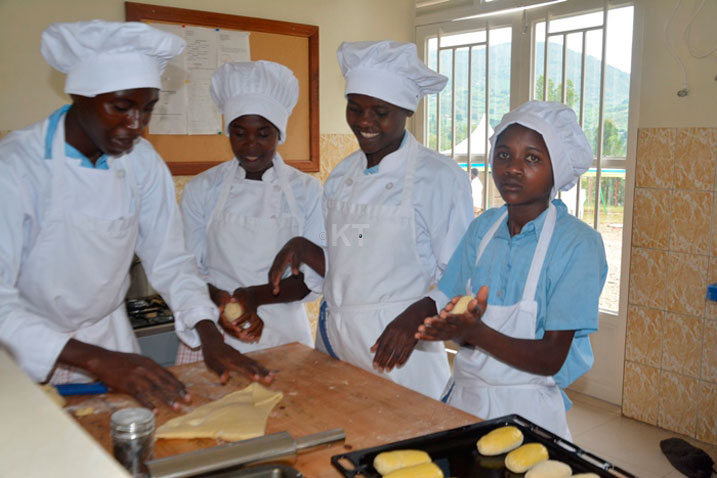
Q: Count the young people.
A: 4